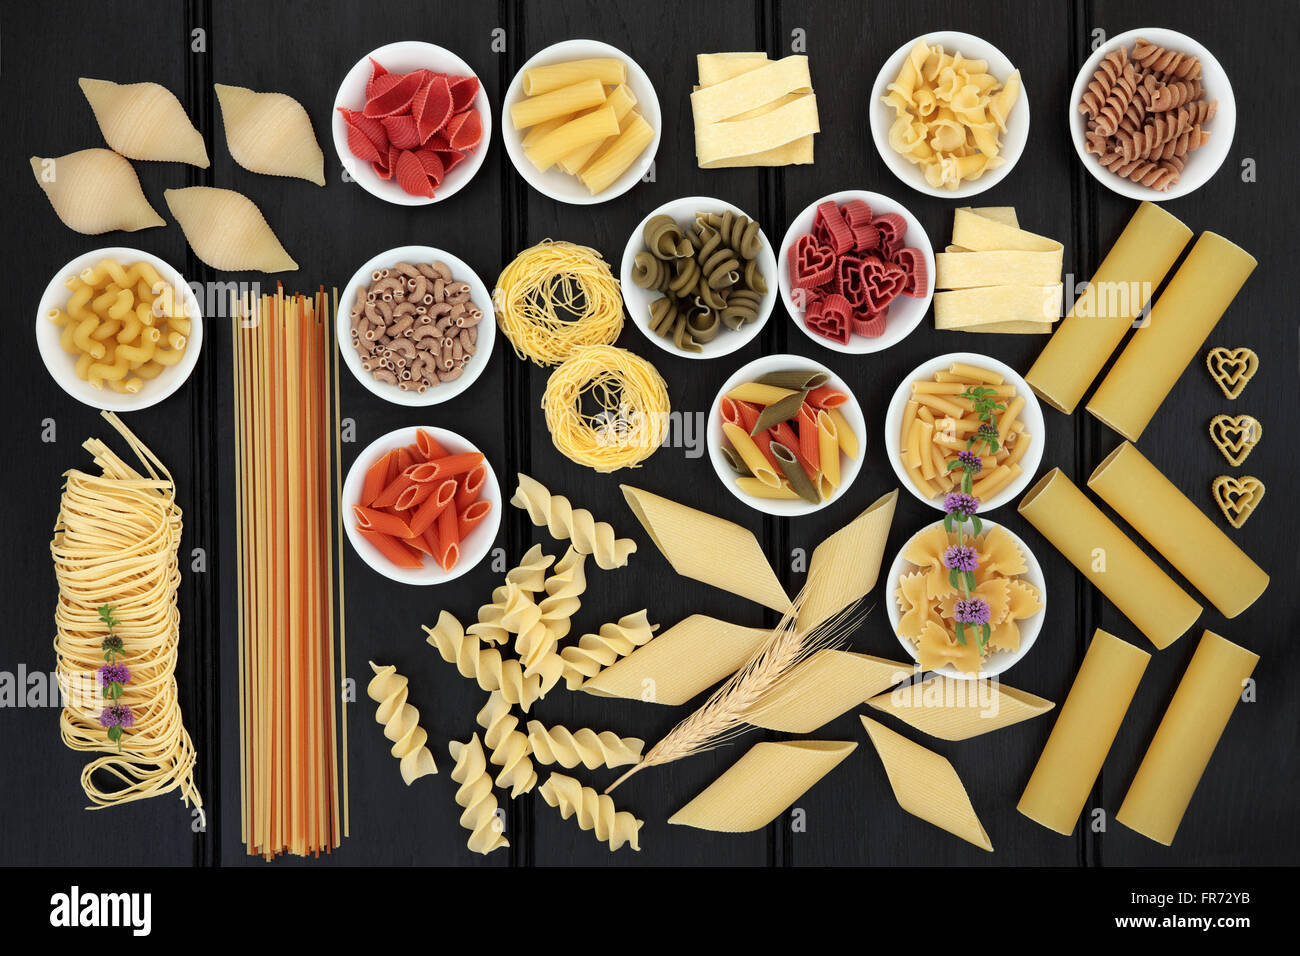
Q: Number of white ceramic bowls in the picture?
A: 12